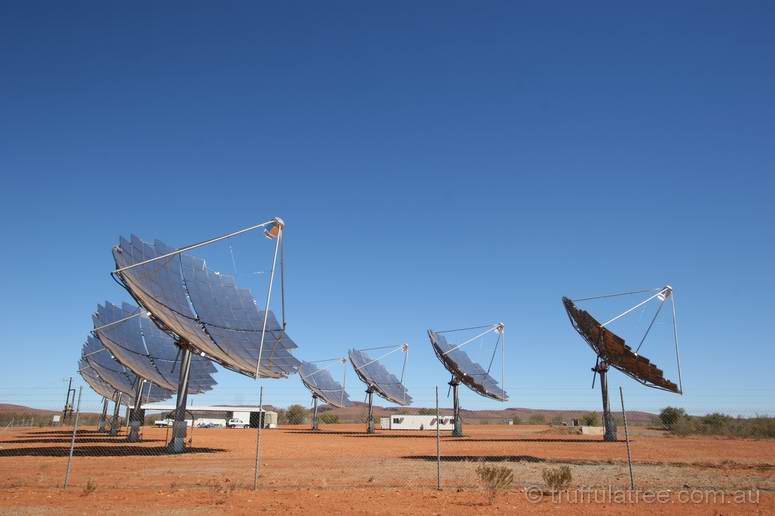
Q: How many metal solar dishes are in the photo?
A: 8